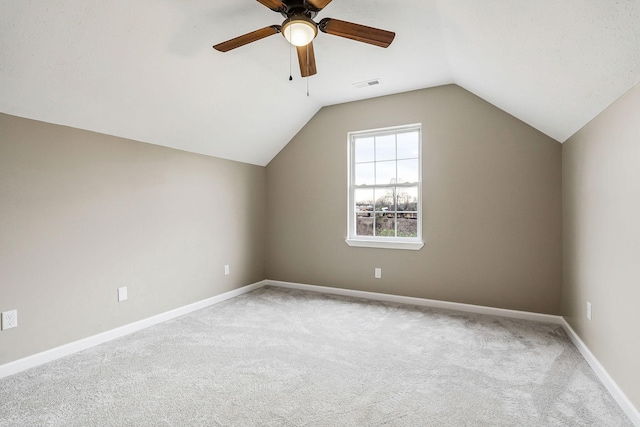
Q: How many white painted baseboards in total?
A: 3